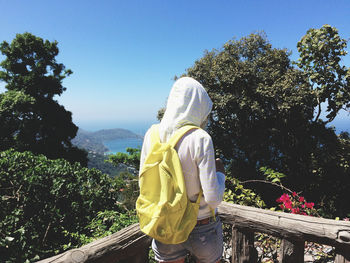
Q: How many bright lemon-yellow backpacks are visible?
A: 1